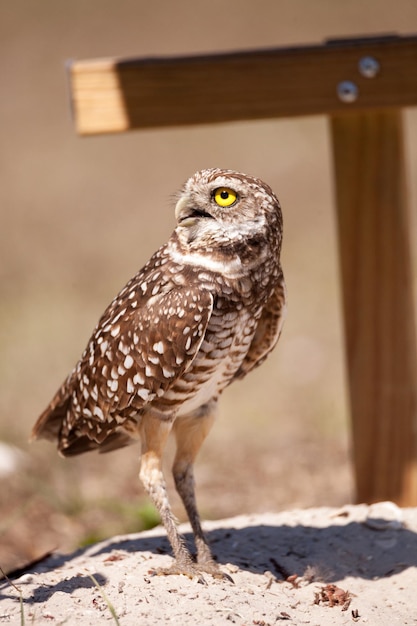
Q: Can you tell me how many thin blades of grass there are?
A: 2